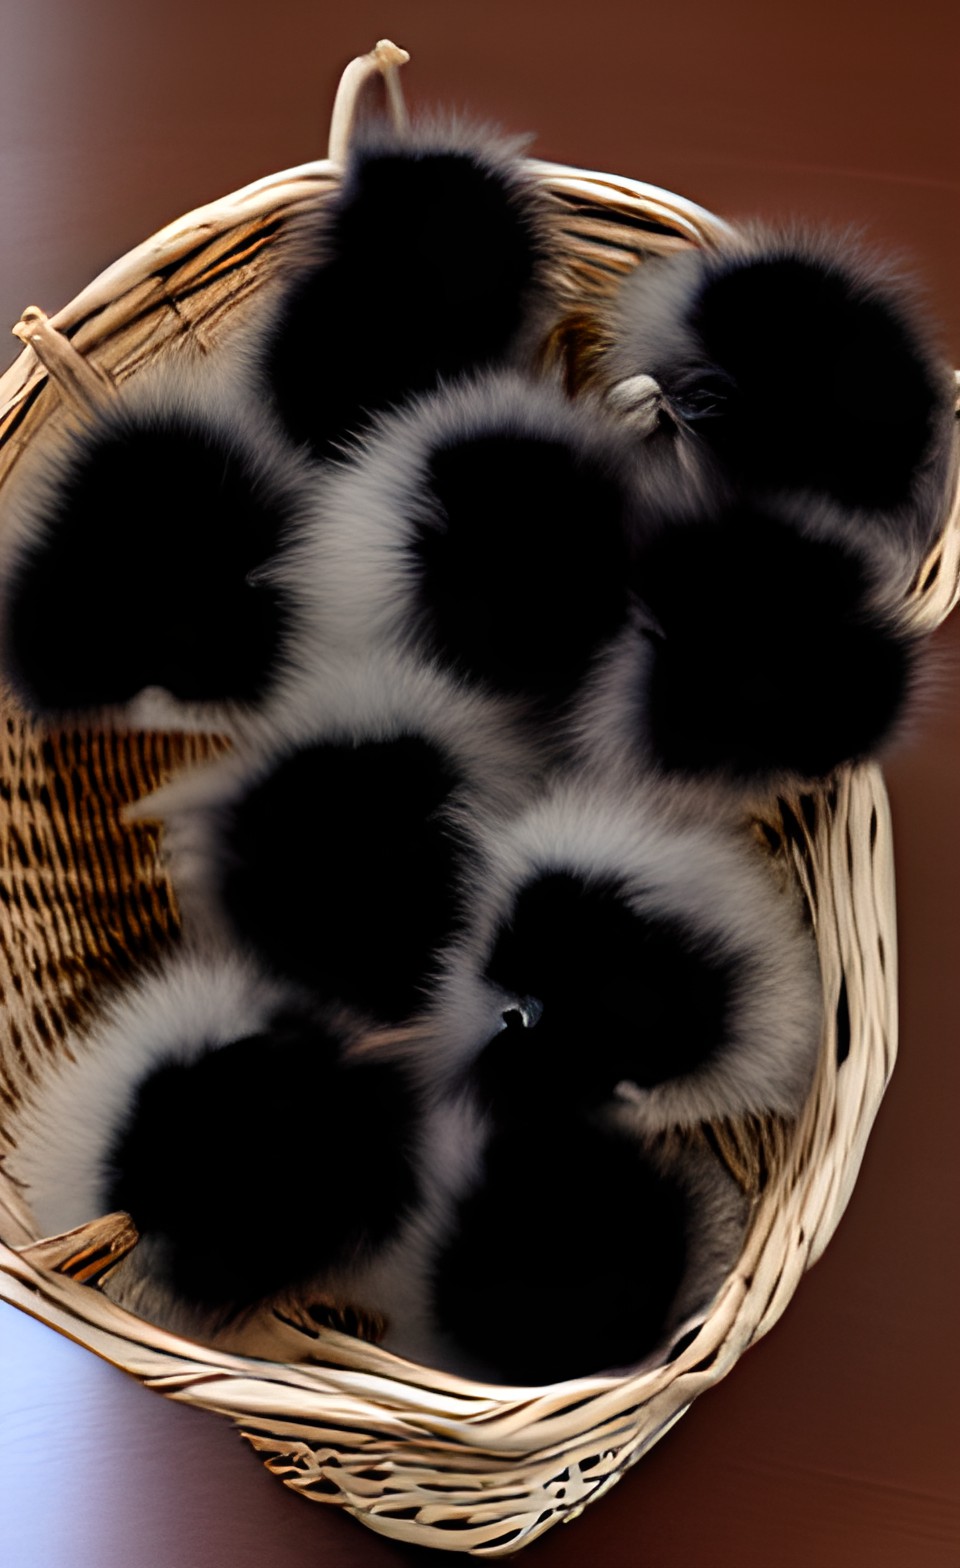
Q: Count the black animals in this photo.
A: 9